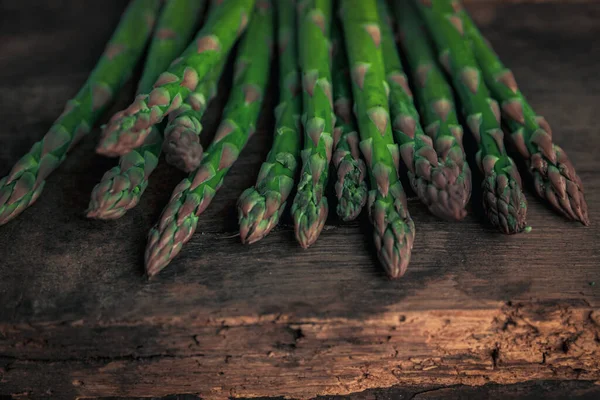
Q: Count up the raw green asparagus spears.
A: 13